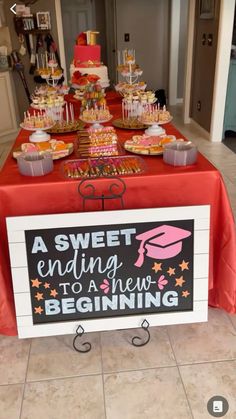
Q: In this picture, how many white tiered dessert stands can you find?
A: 2